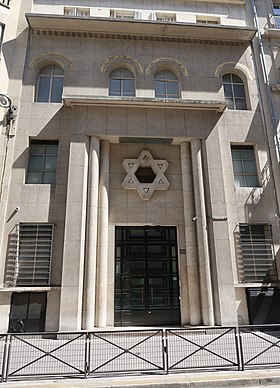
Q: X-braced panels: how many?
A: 4